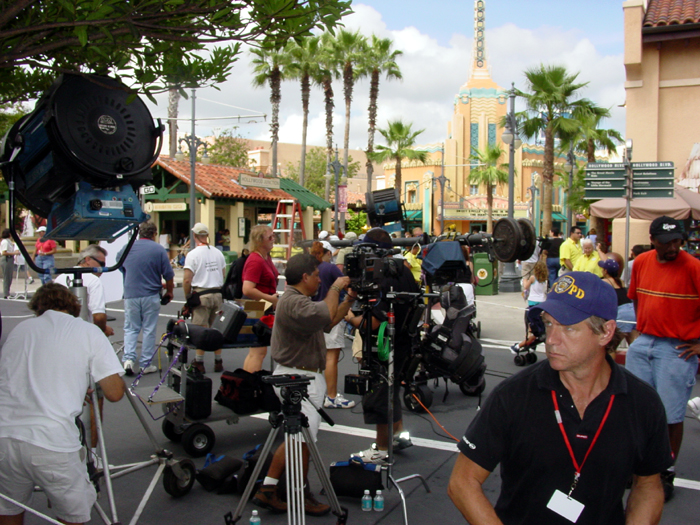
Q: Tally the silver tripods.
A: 2